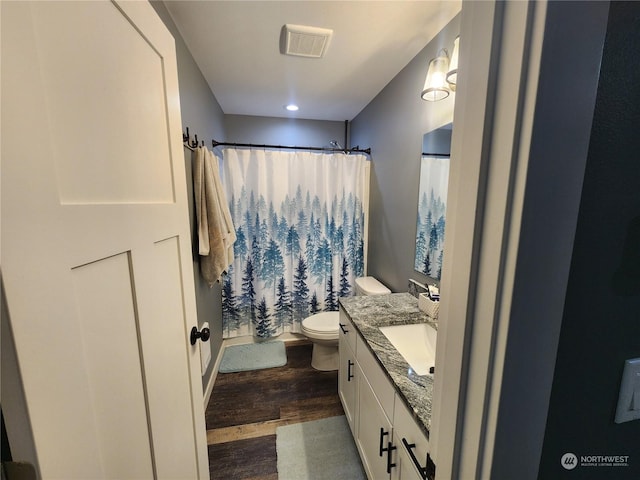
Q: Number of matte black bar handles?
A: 5